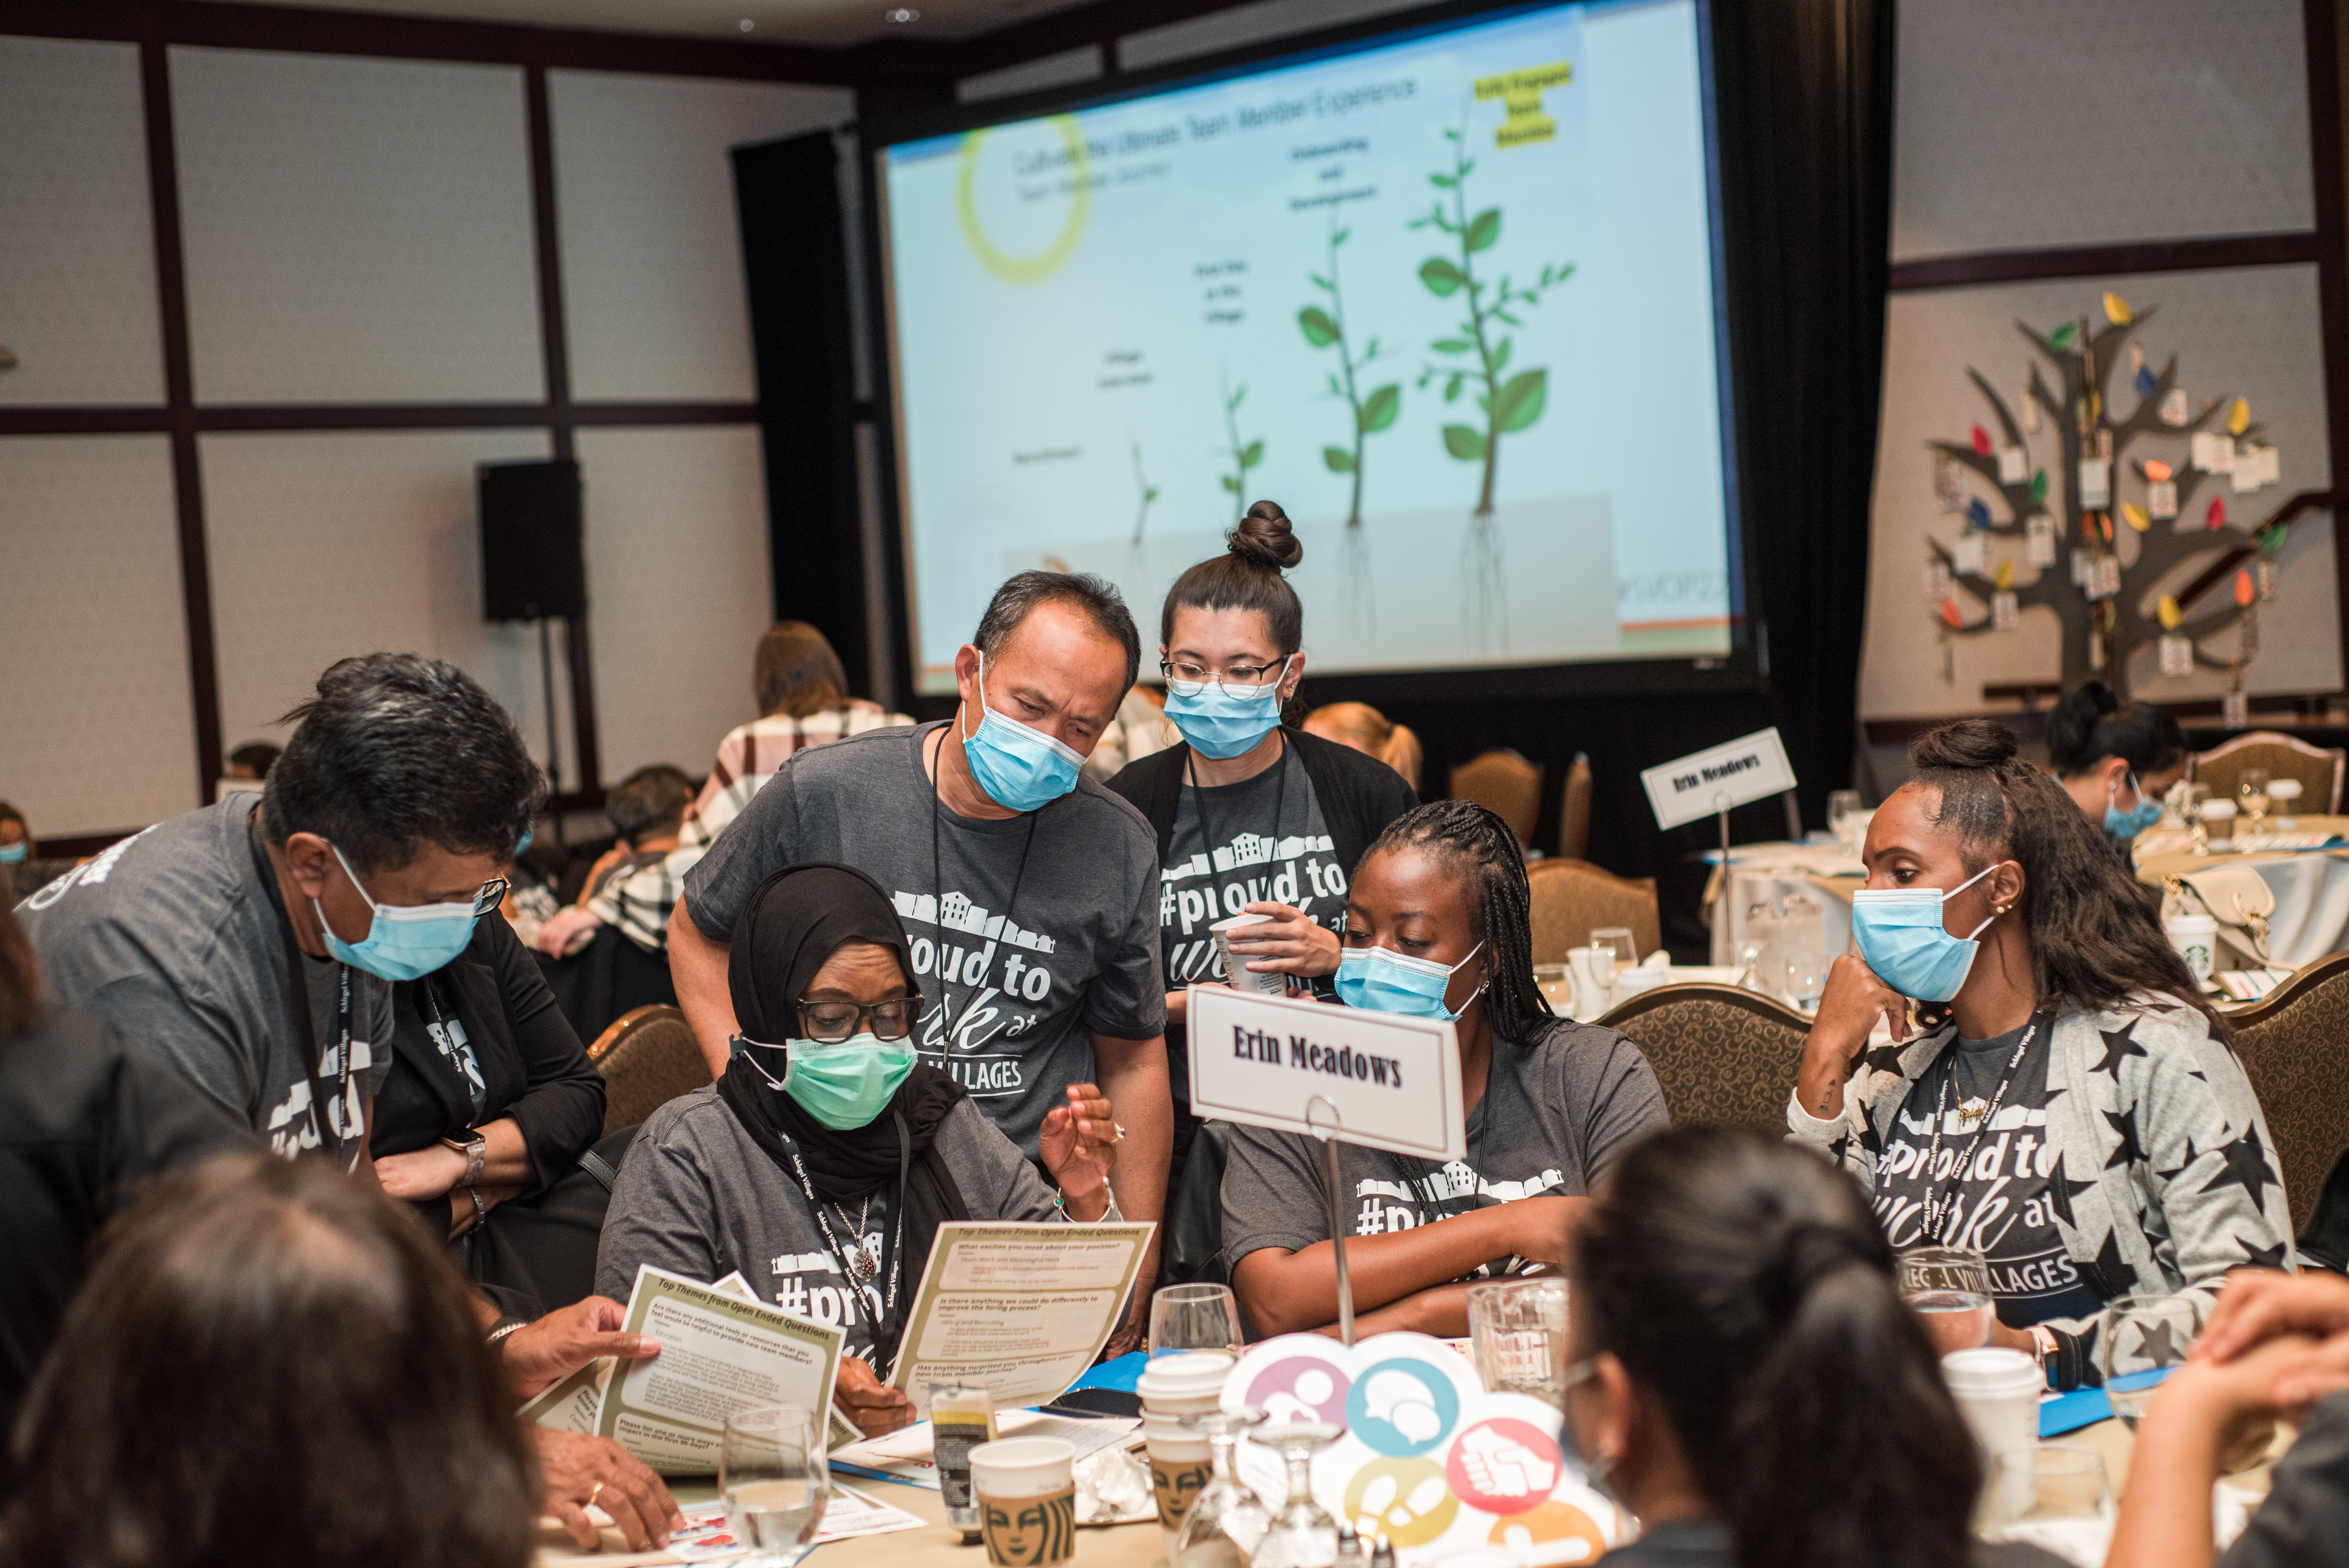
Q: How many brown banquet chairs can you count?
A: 7